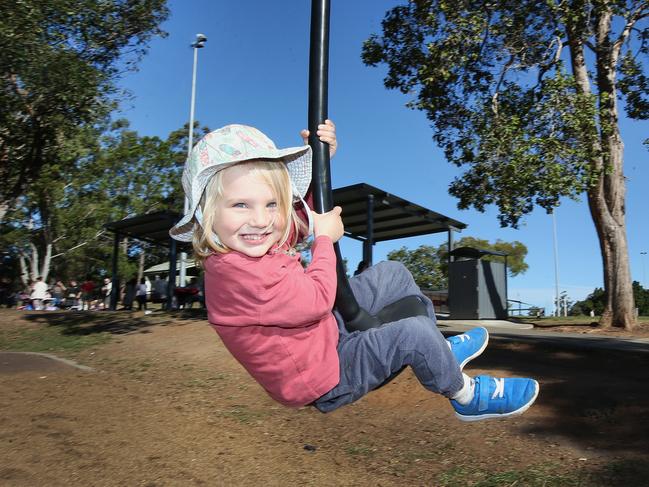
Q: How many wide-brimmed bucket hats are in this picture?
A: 1